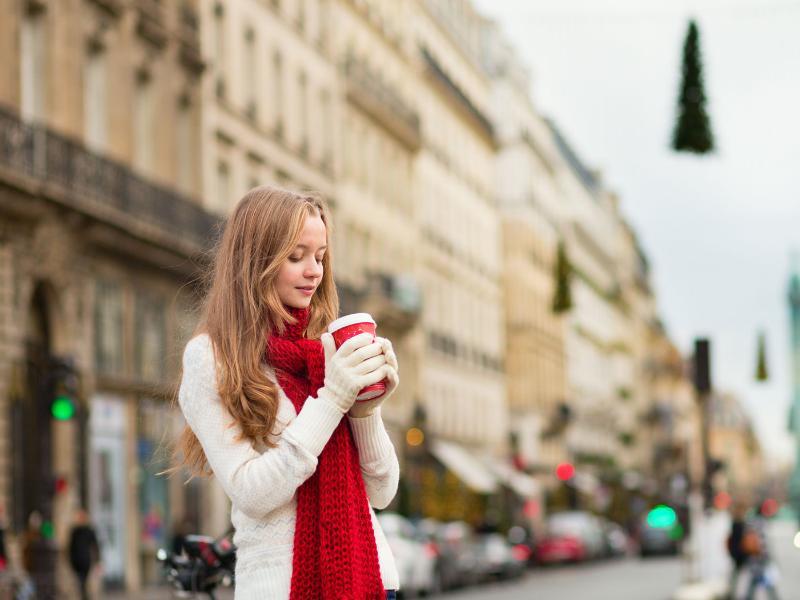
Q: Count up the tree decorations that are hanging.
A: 3